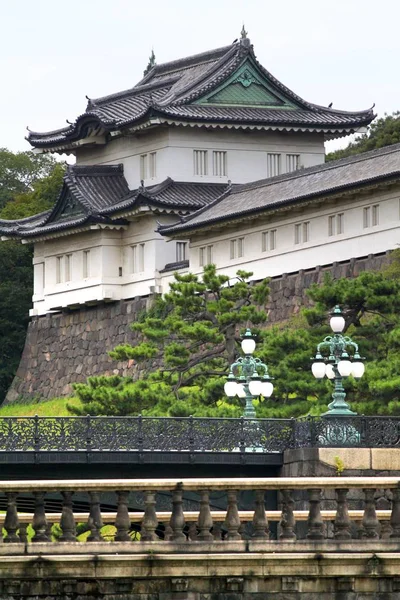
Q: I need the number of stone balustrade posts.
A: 15